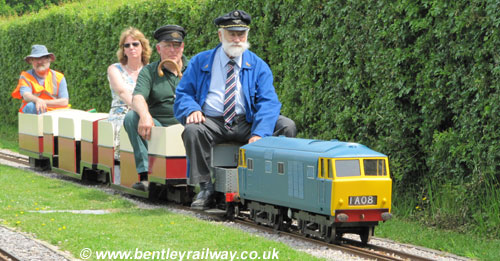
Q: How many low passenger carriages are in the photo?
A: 3